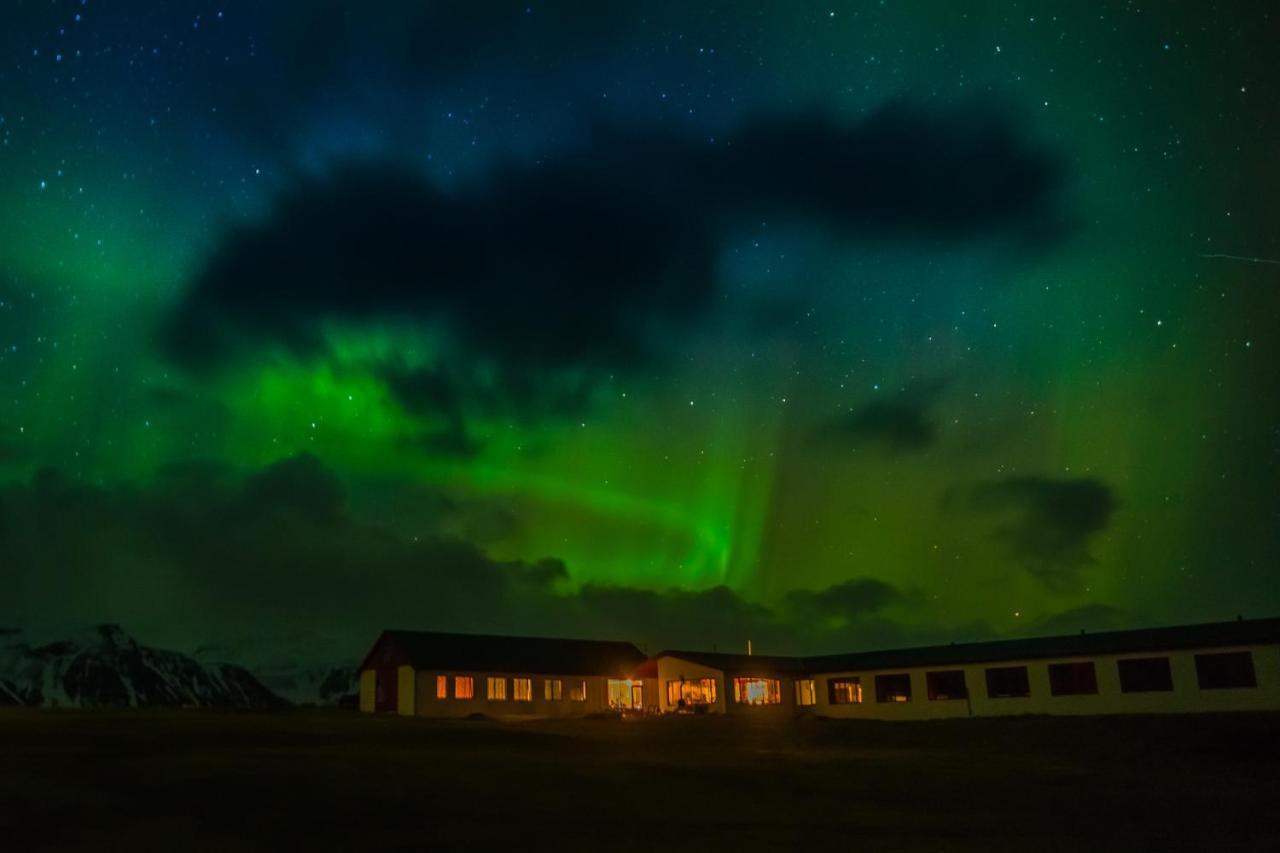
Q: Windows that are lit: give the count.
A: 11